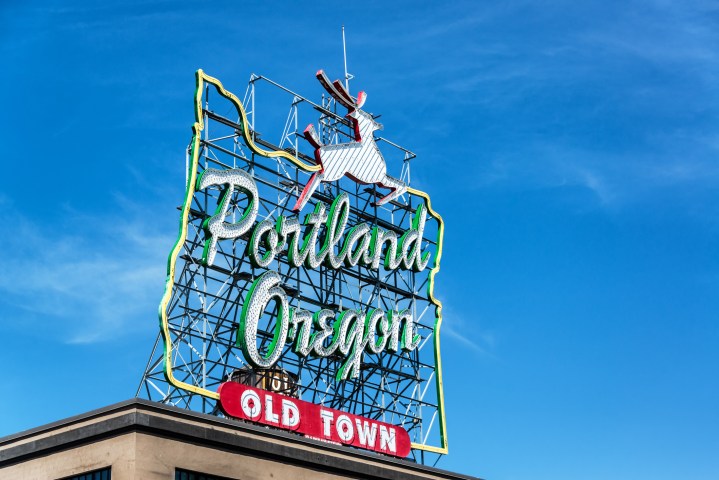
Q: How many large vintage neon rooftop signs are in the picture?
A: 1